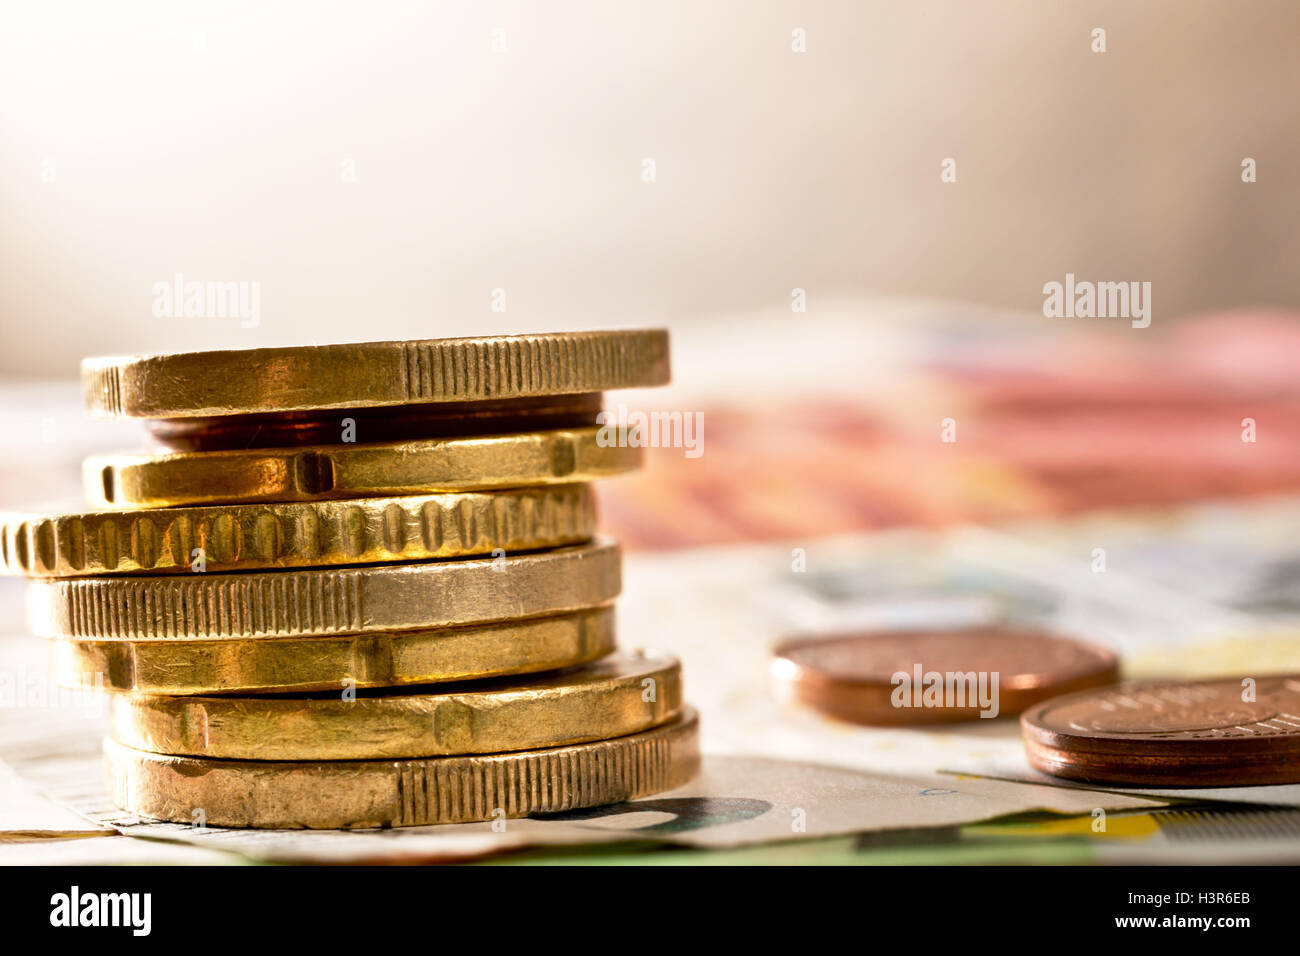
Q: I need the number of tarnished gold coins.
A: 7